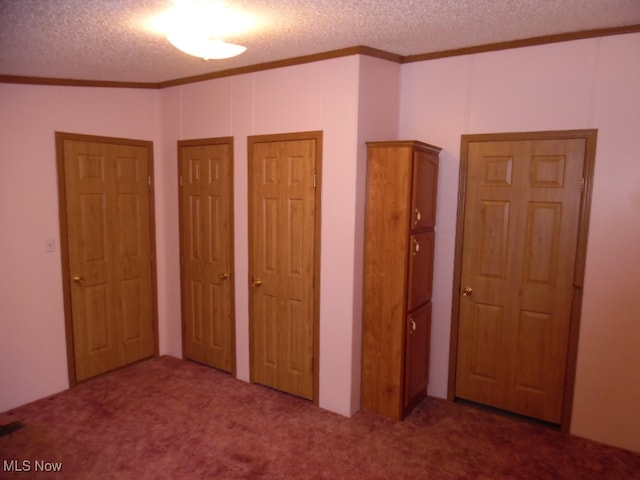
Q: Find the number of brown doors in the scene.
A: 4